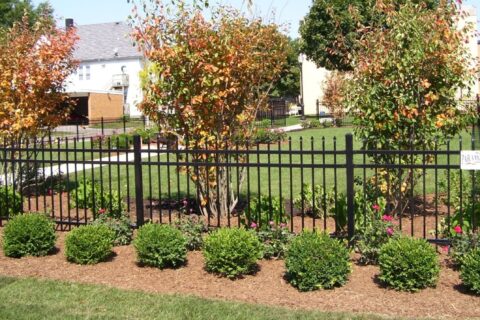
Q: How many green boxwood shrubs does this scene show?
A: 7